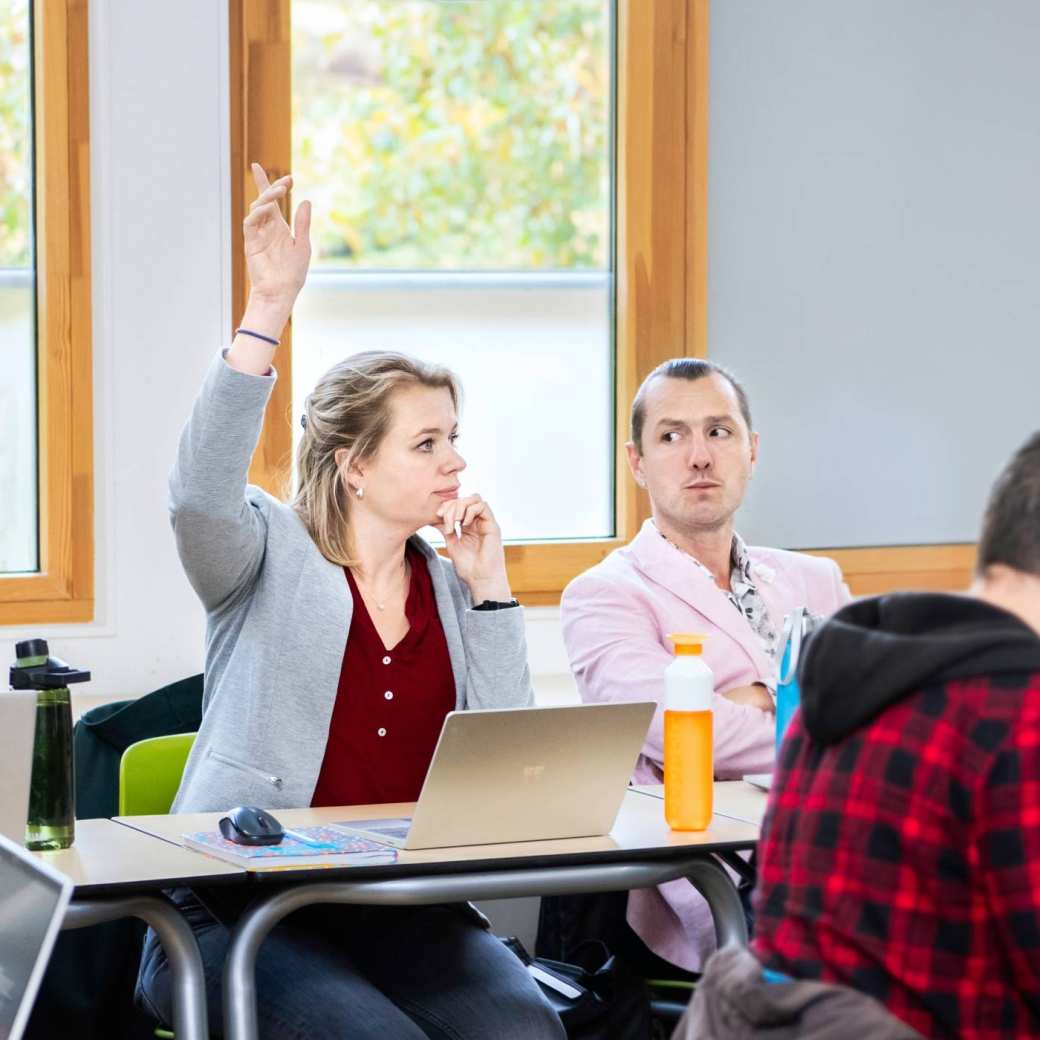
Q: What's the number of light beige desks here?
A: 3